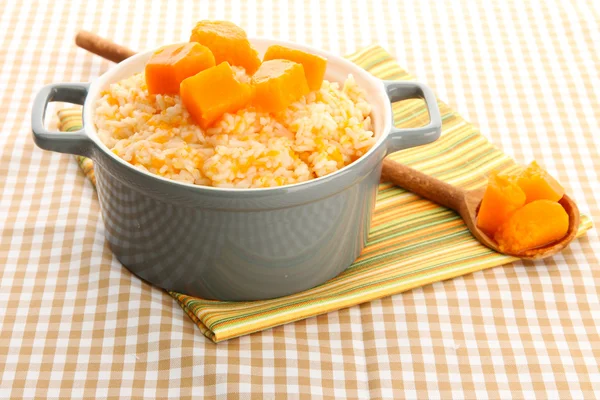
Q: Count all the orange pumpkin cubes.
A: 8